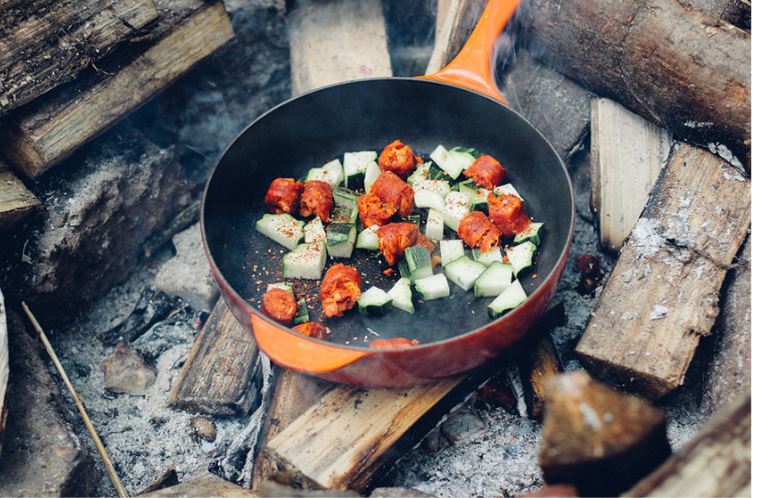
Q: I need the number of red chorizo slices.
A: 13